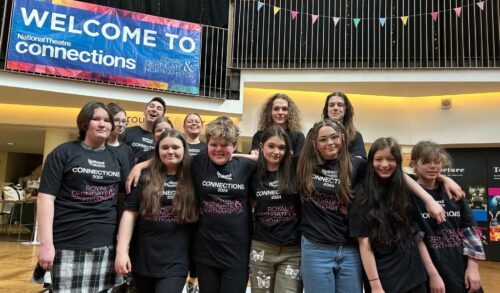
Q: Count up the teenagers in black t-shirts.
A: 13